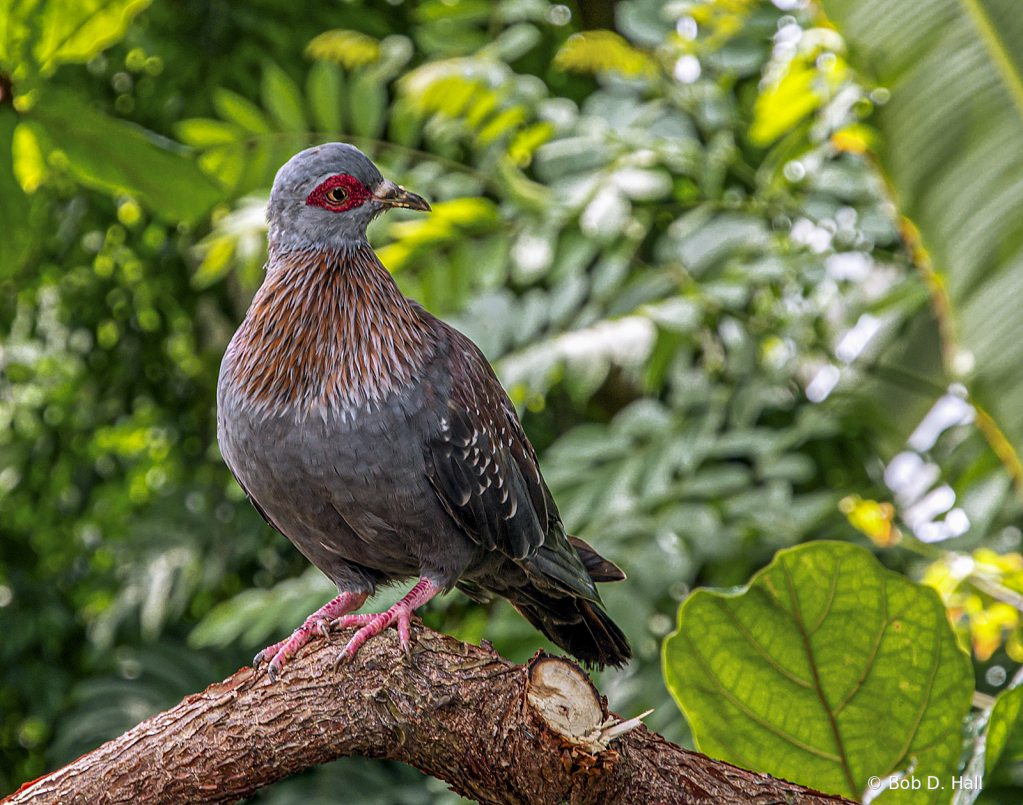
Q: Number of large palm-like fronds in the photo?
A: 1